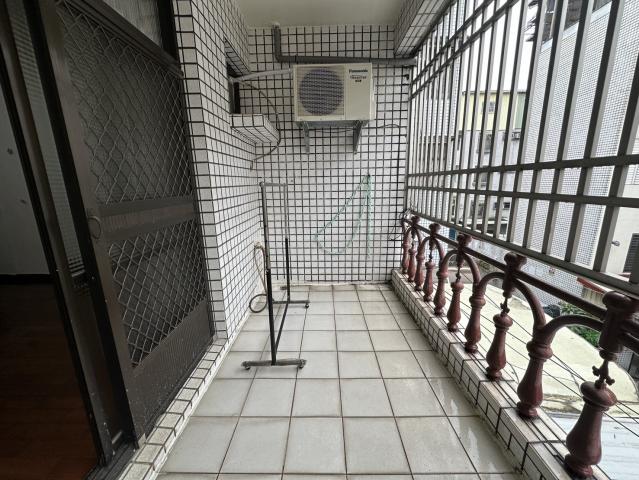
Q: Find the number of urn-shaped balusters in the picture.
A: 10